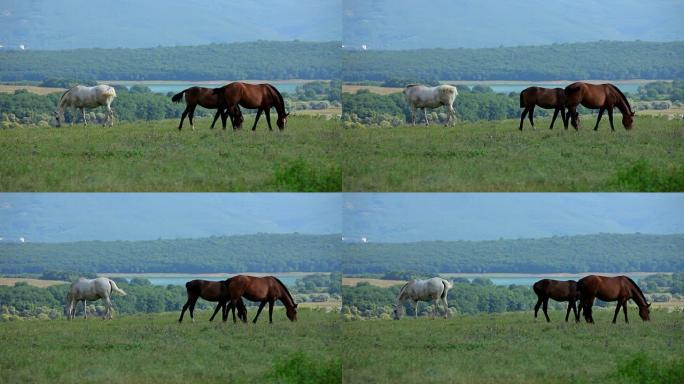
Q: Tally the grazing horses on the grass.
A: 12